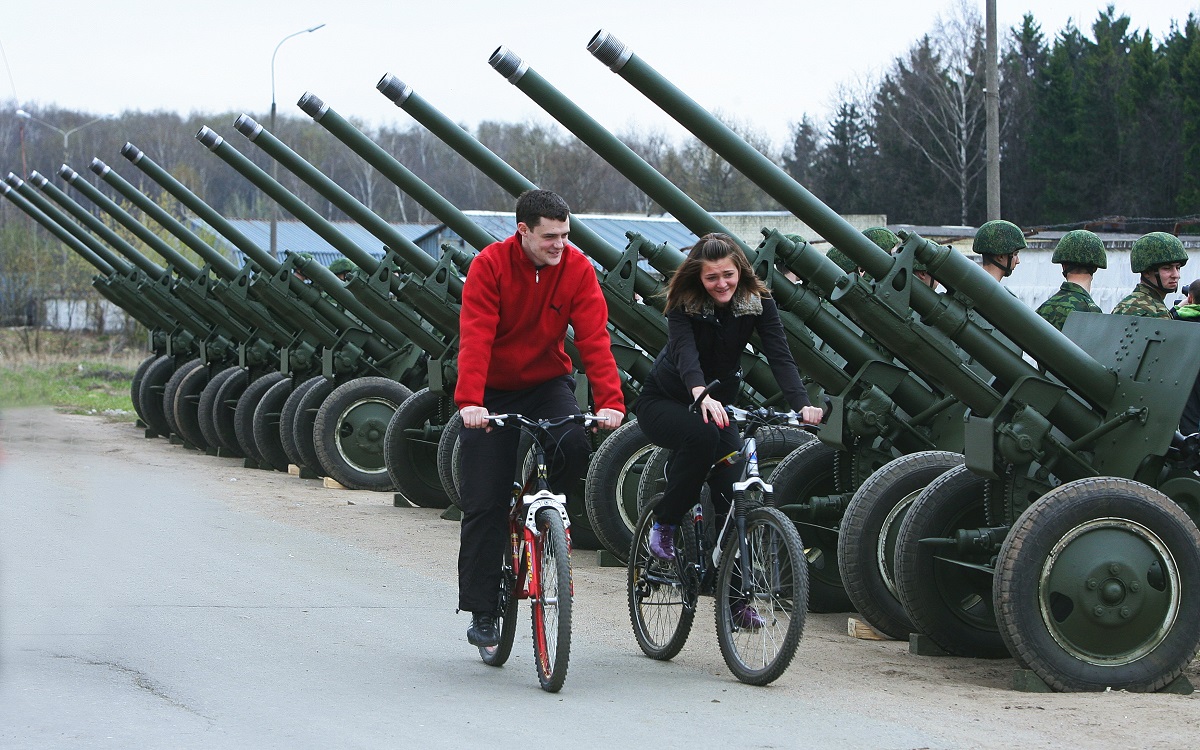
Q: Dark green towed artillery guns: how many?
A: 12